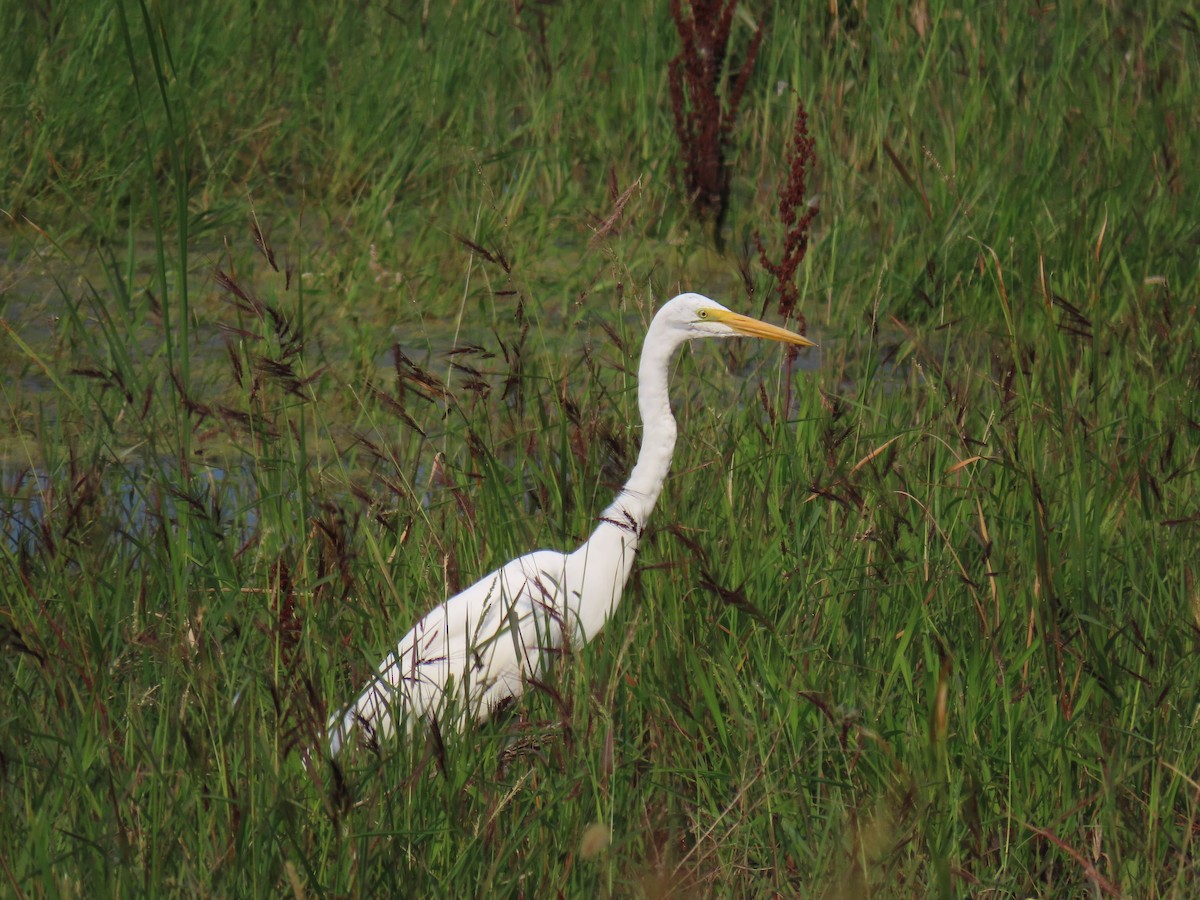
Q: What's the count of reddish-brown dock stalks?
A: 2